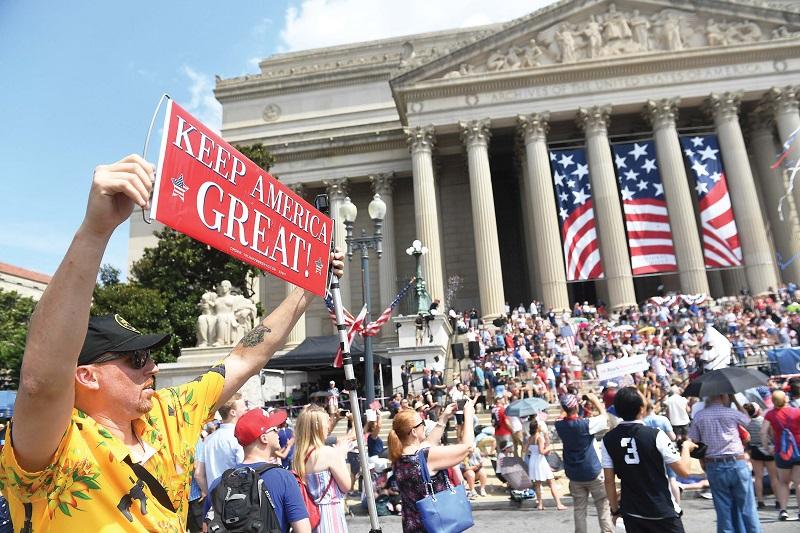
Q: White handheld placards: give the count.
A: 1